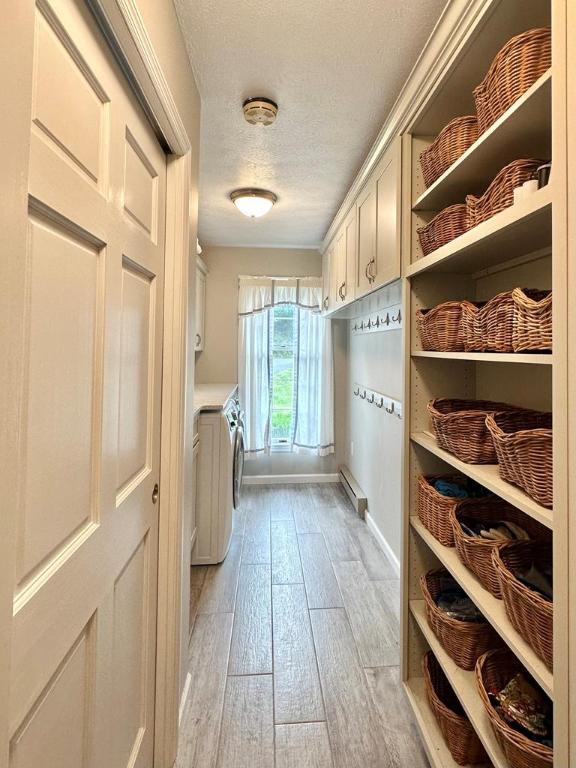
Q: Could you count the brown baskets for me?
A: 15